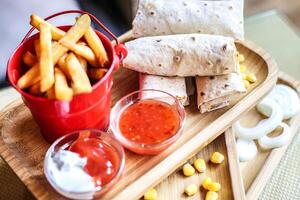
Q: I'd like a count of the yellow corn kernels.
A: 12